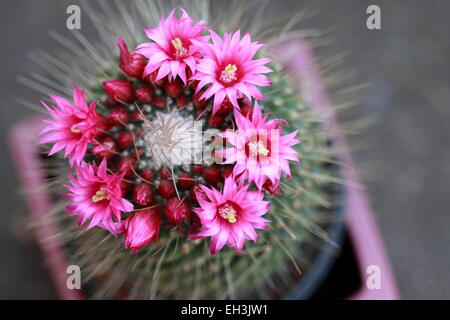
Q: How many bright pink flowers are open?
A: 6